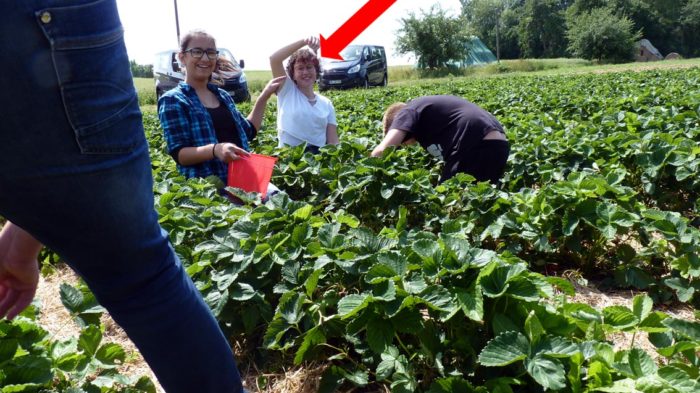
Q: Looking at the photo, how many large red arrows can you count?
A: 1